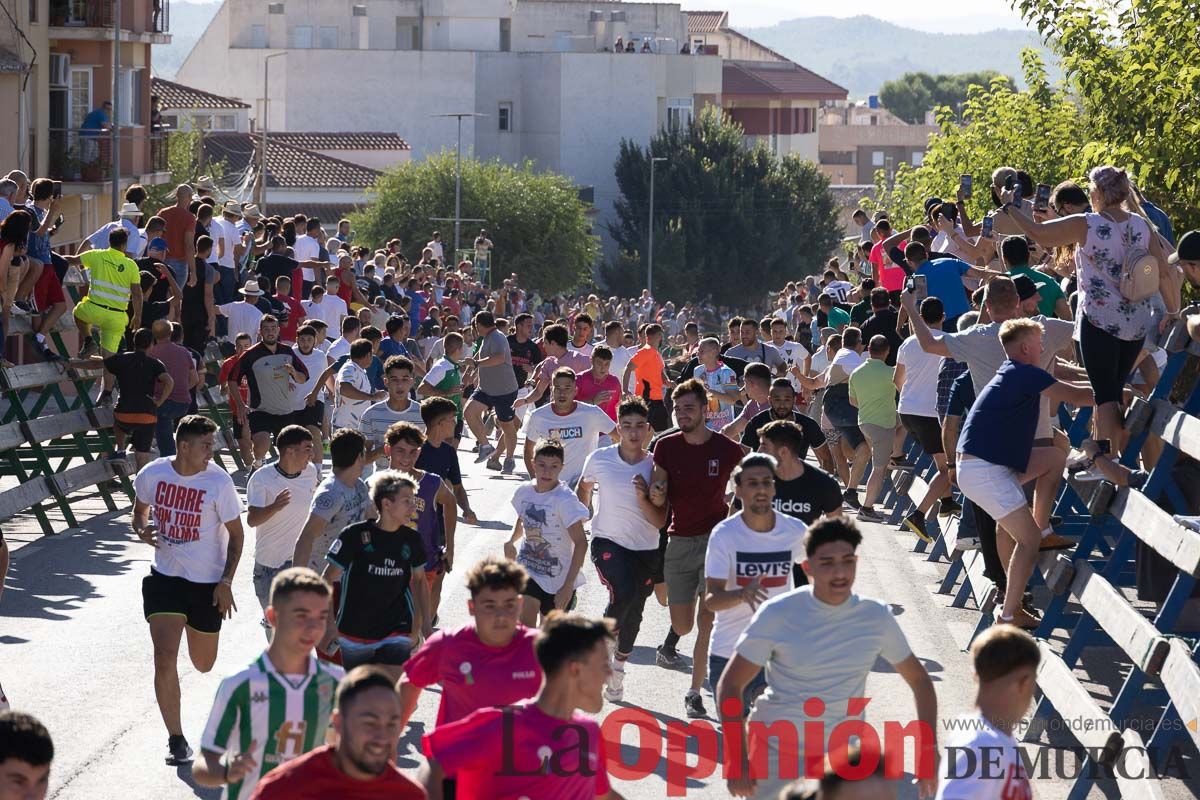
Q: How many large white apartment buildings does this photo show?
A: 1